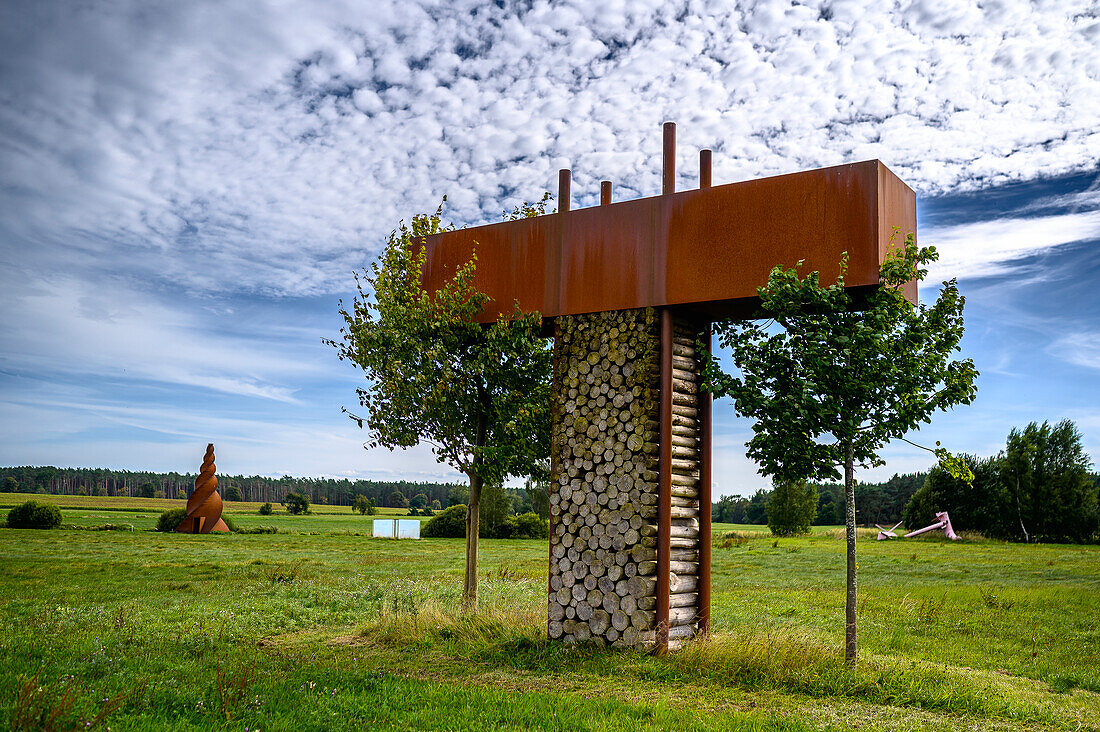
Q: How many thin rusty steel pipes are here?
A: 4